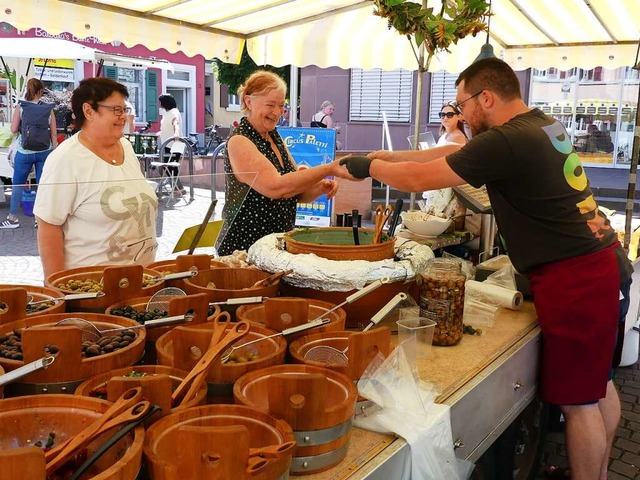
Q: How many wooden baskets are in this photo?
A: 13